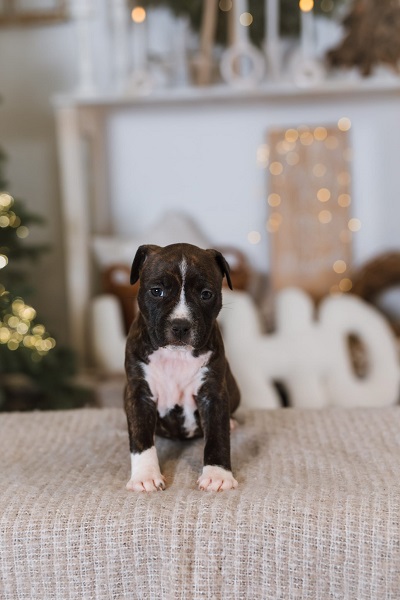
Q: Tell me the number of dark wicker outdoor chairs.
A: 0